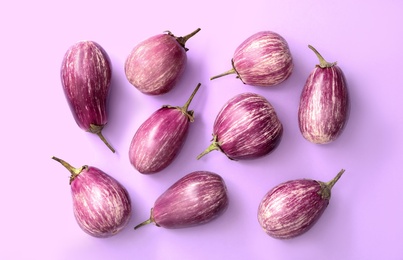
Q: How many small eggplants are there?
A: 9